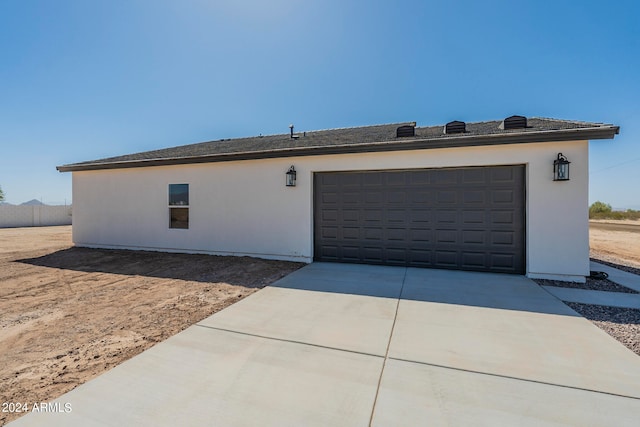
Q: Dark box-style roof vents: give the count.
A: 3